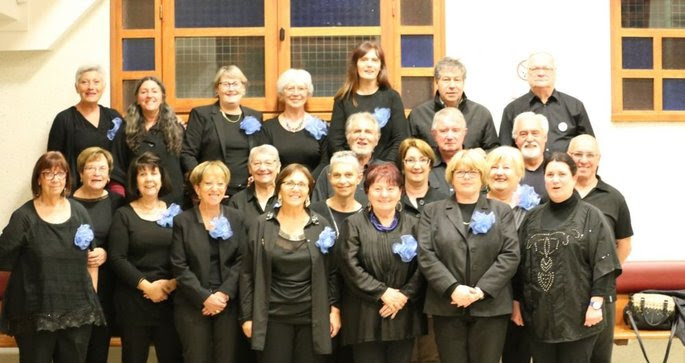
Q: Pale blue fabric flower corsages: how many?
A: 11